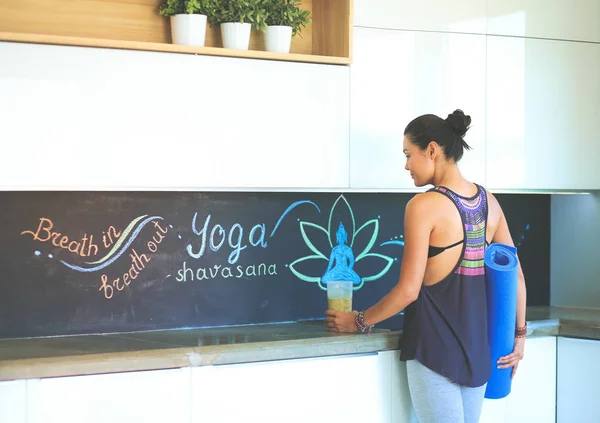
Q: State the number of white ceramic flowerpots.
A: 3